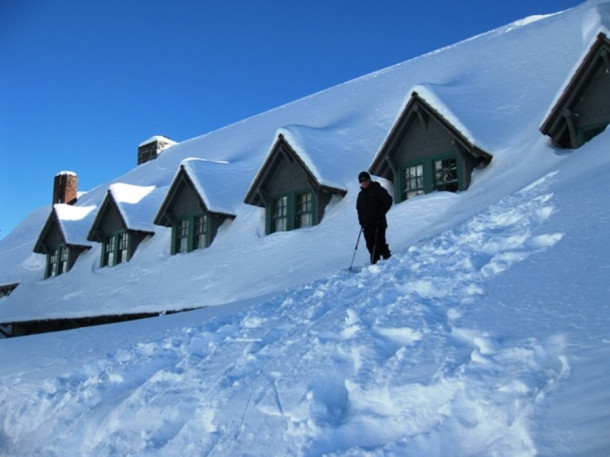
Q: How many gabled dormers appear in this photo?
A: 6